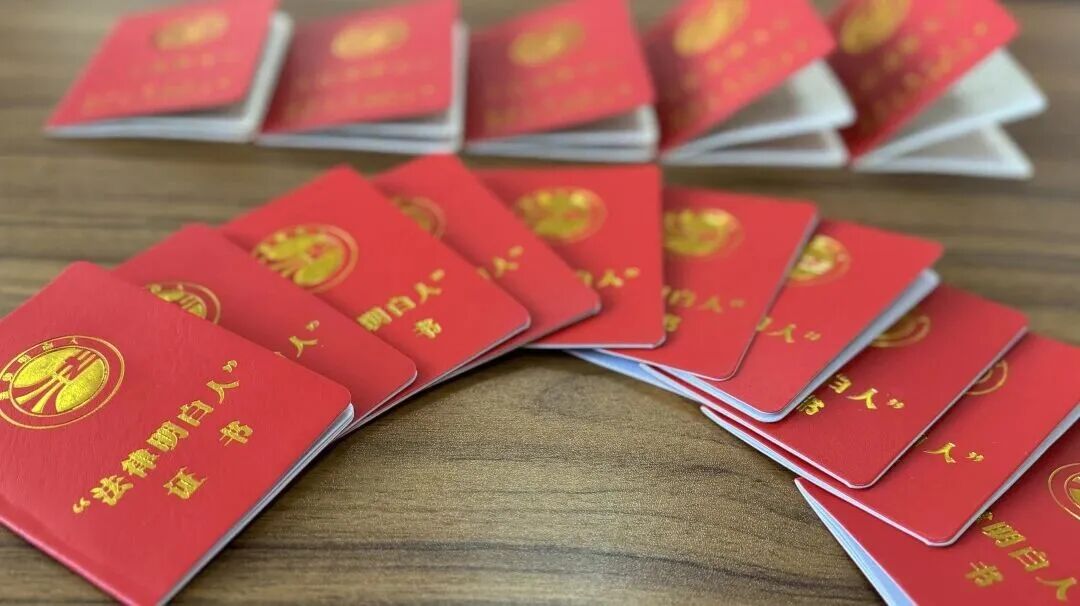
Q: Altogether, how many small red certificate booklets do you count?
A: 15